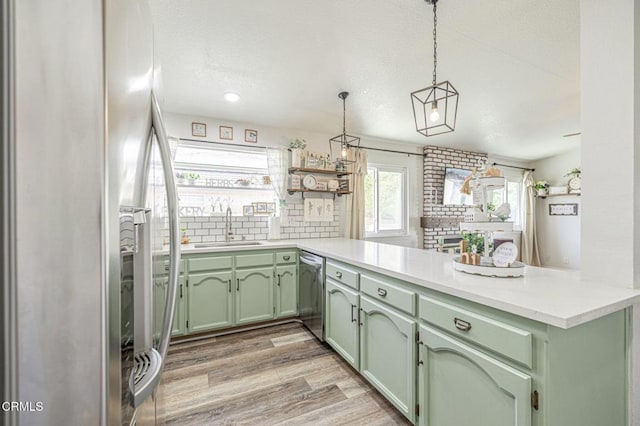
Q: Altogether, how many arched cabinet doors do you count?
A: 7